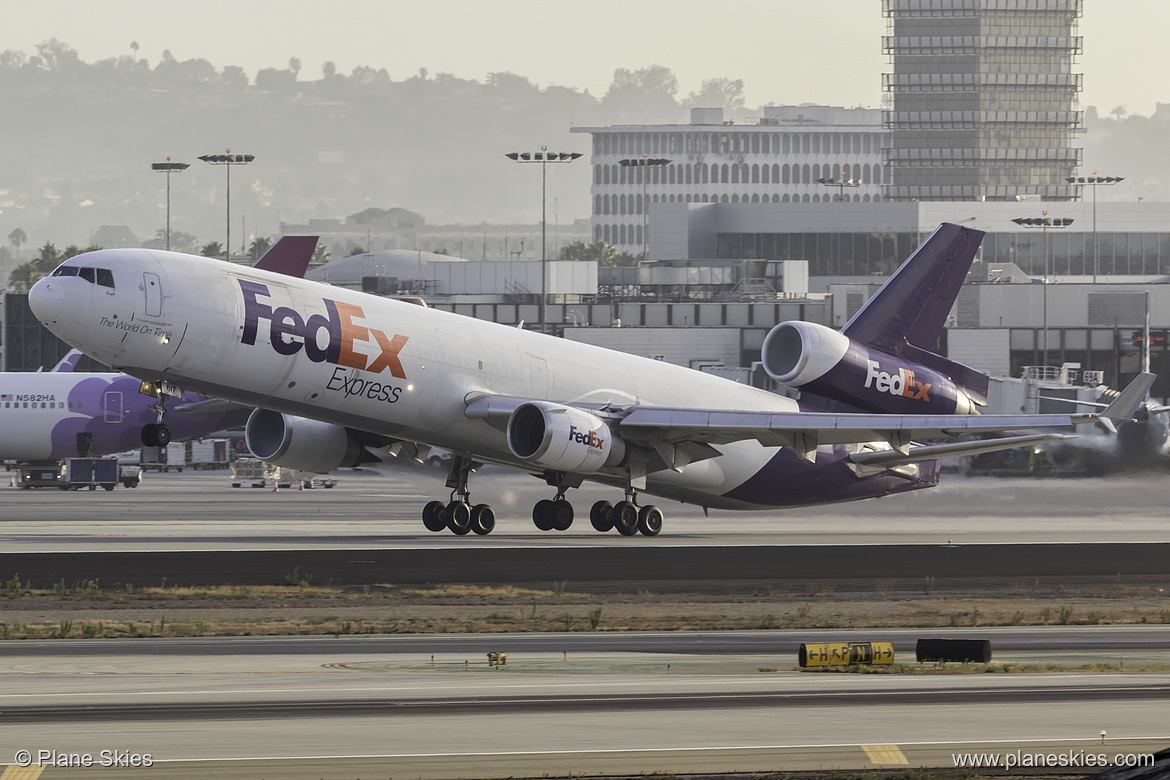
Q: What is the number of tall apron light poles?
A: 7